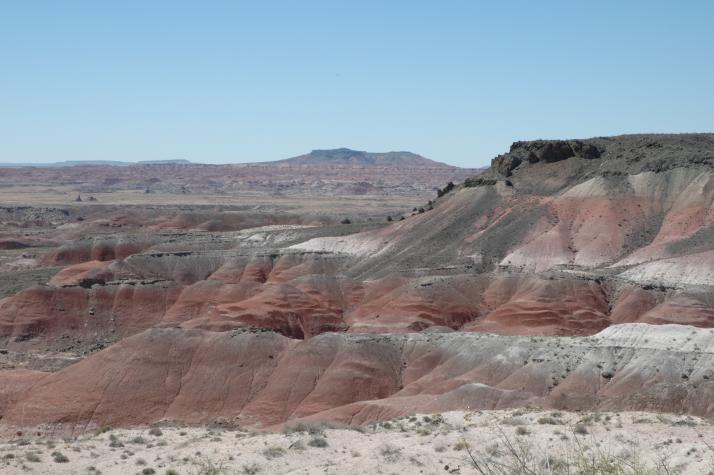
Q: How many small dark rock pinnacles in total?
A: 2